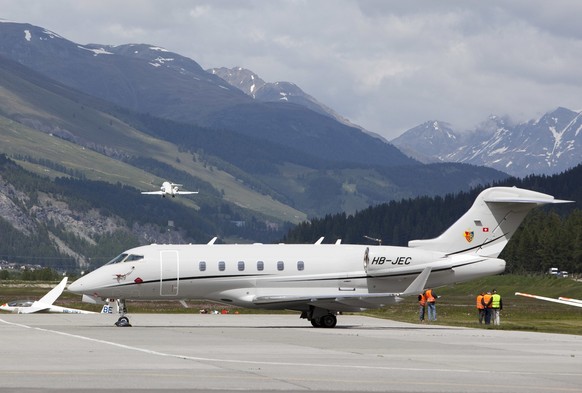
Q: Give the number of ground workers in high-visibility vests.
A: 5